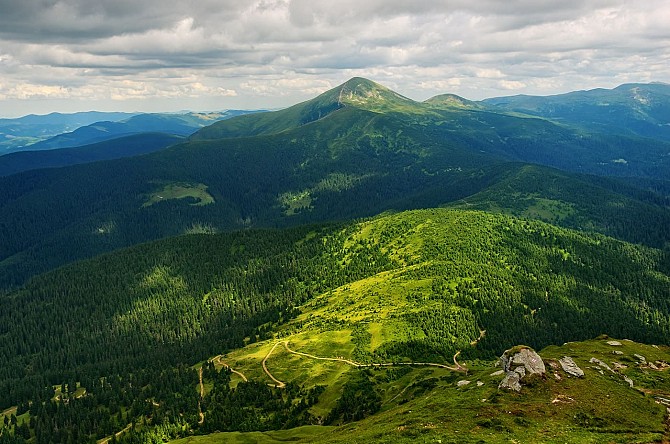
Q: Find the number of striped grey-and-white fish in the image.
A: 0